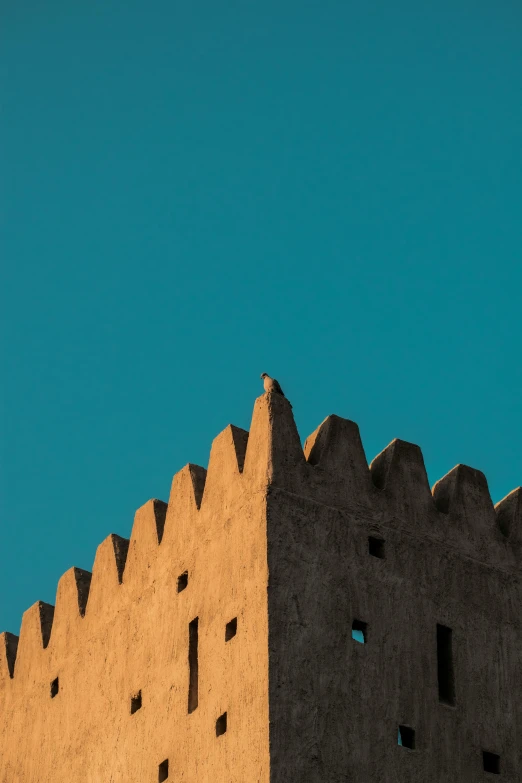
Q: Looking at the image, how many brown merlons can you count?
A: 12